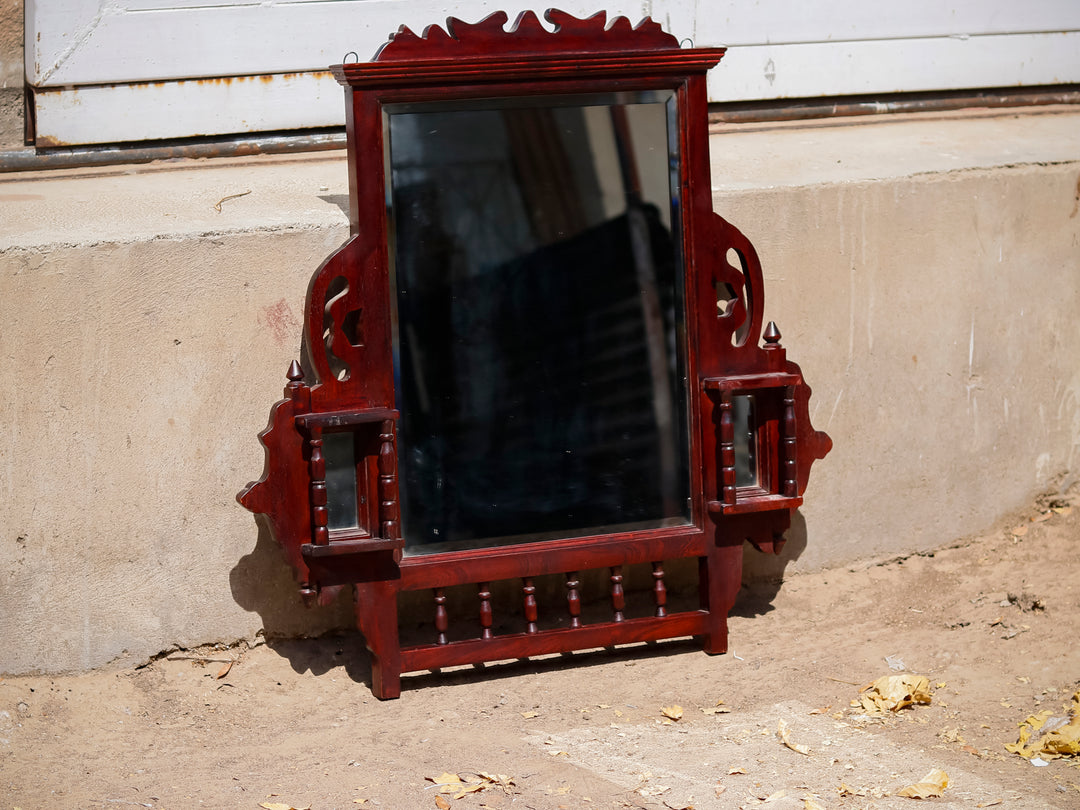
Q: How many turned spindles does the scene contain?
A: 10